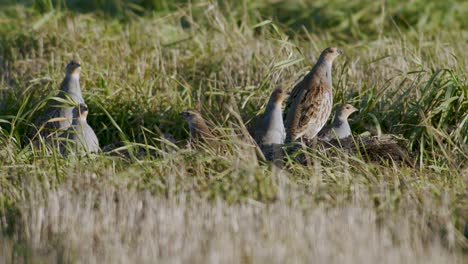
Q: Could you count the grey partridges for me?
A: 6